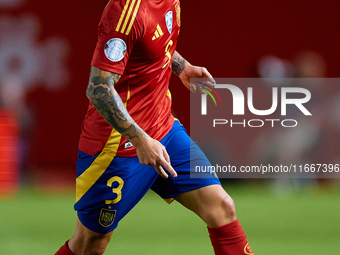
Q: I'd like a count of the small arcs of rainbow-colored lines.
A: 2